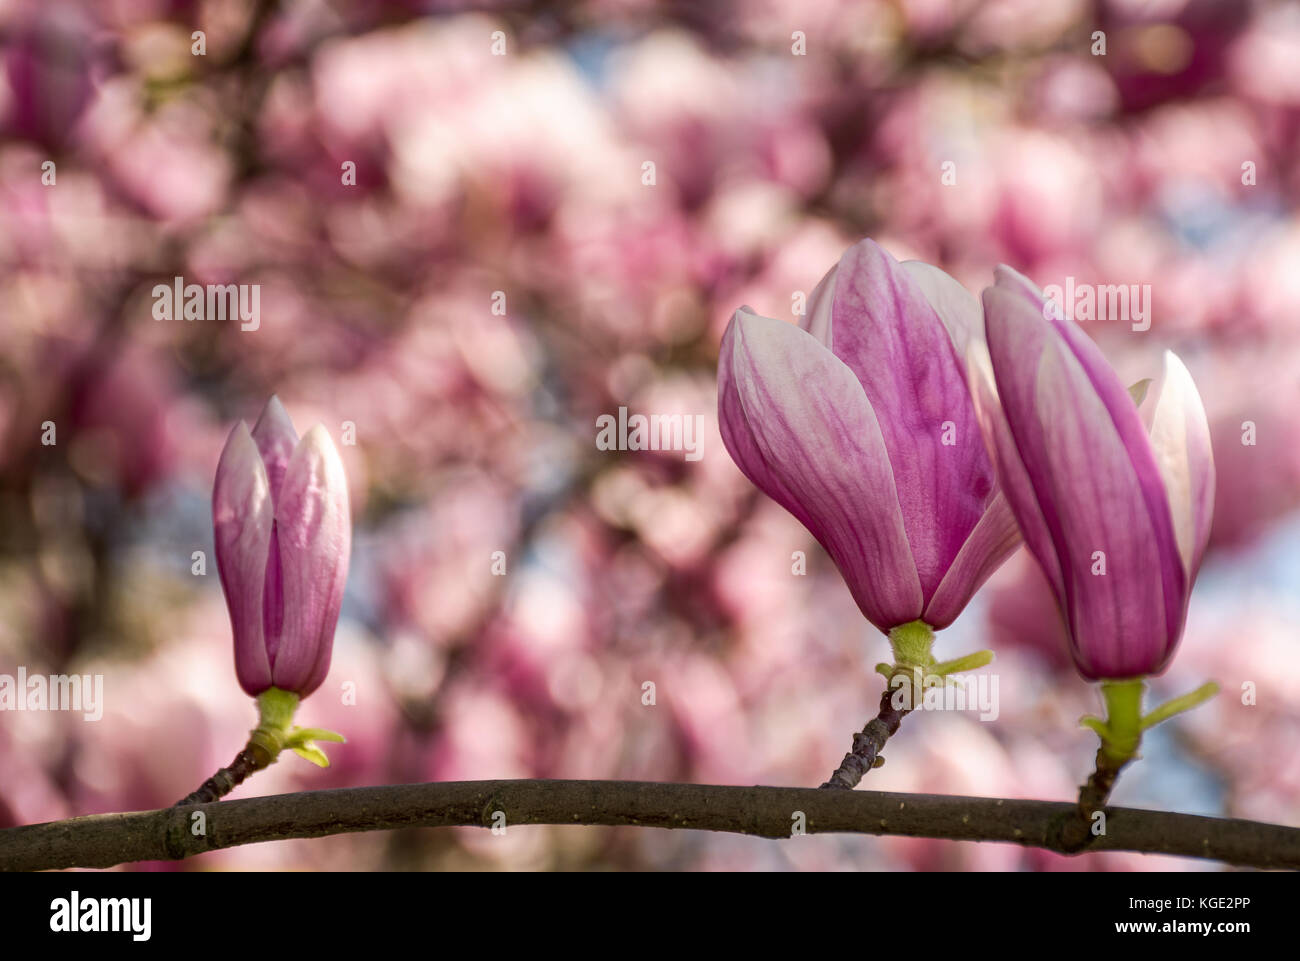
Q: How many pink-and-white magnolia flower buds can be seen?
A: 3